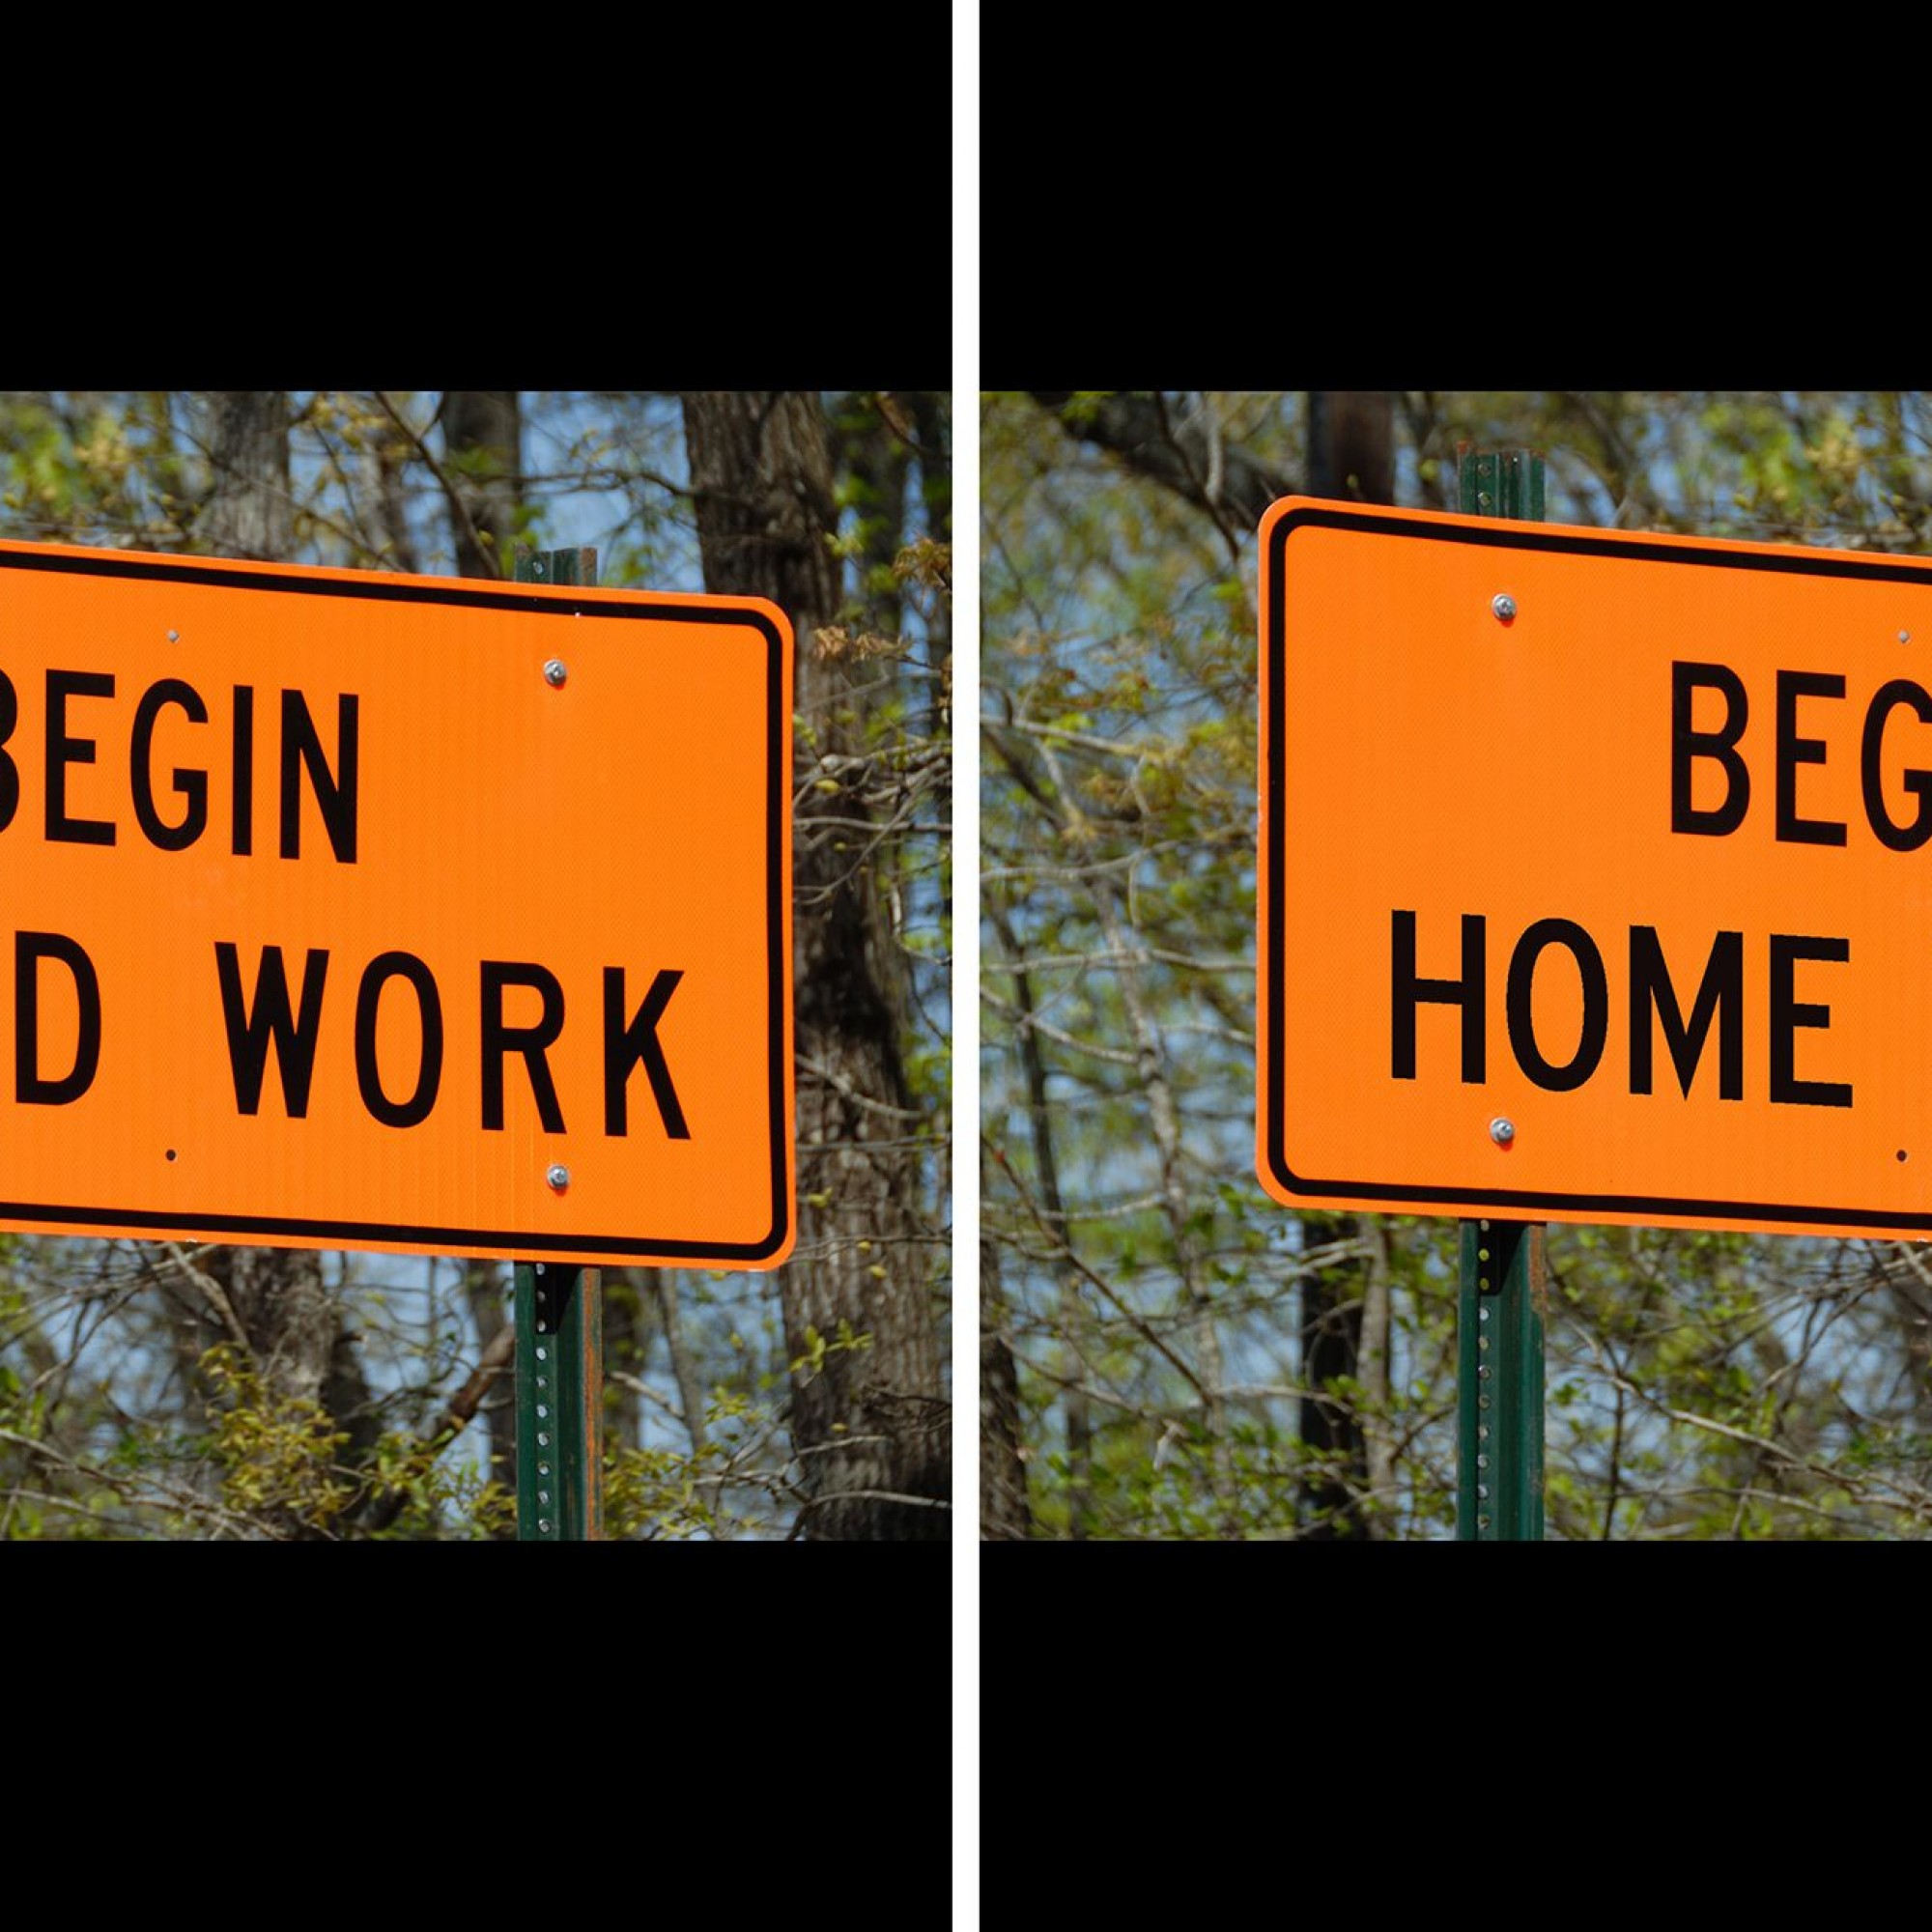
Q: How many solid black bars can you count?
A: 4